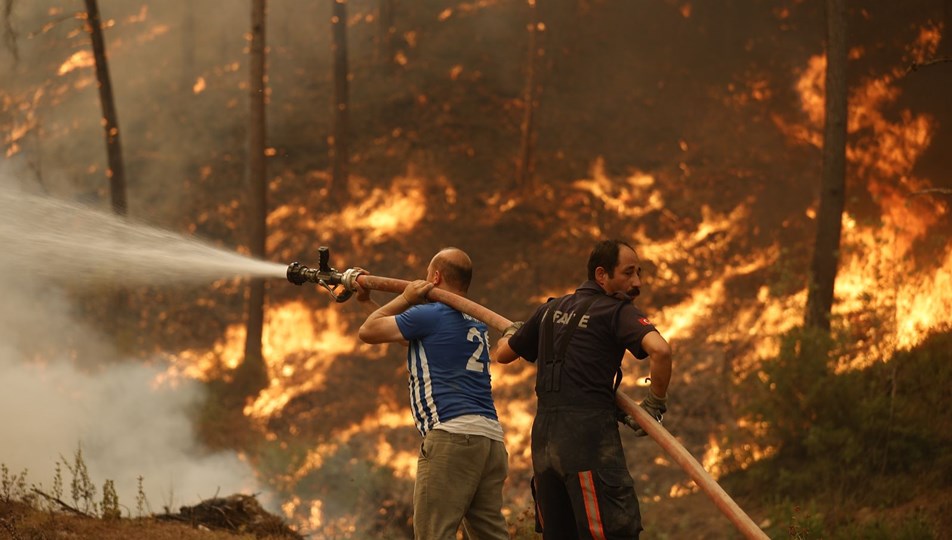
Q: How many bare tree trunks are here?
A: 5